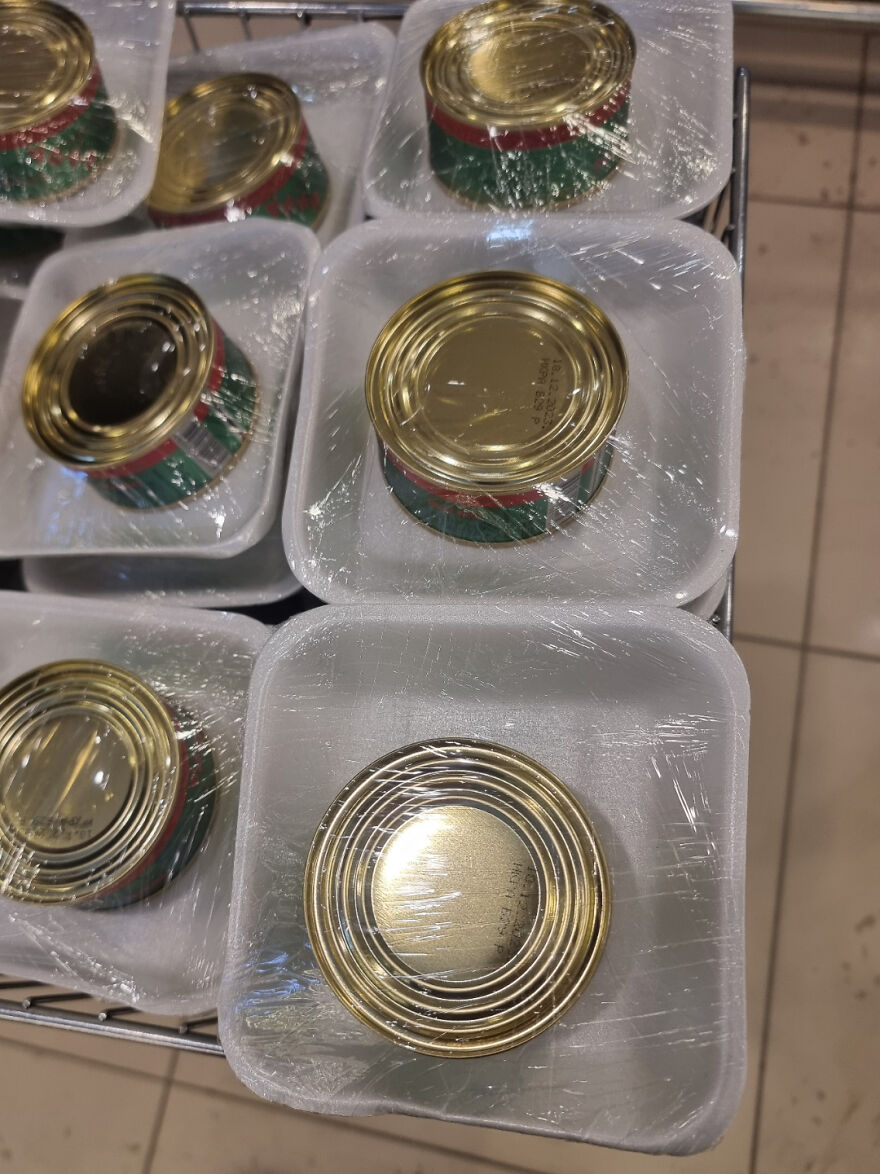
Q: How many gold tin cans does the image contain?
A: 7